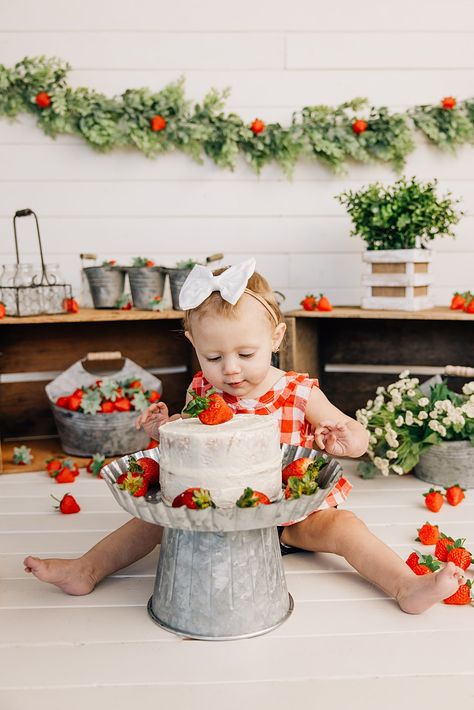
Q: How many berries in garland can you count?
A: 5